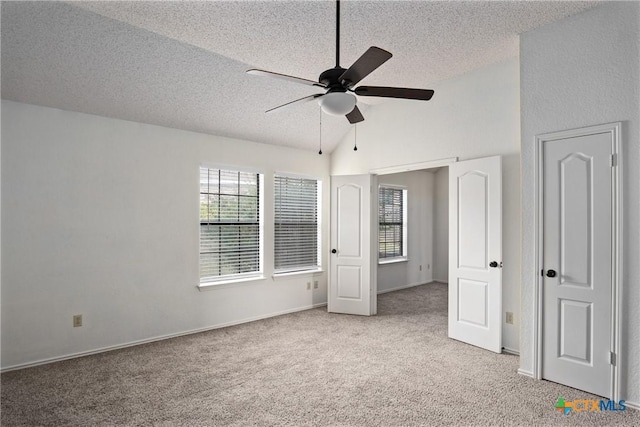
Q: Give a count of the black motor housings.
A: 1